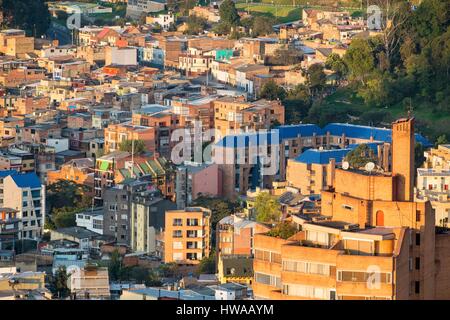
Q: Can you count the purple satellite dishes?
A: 0